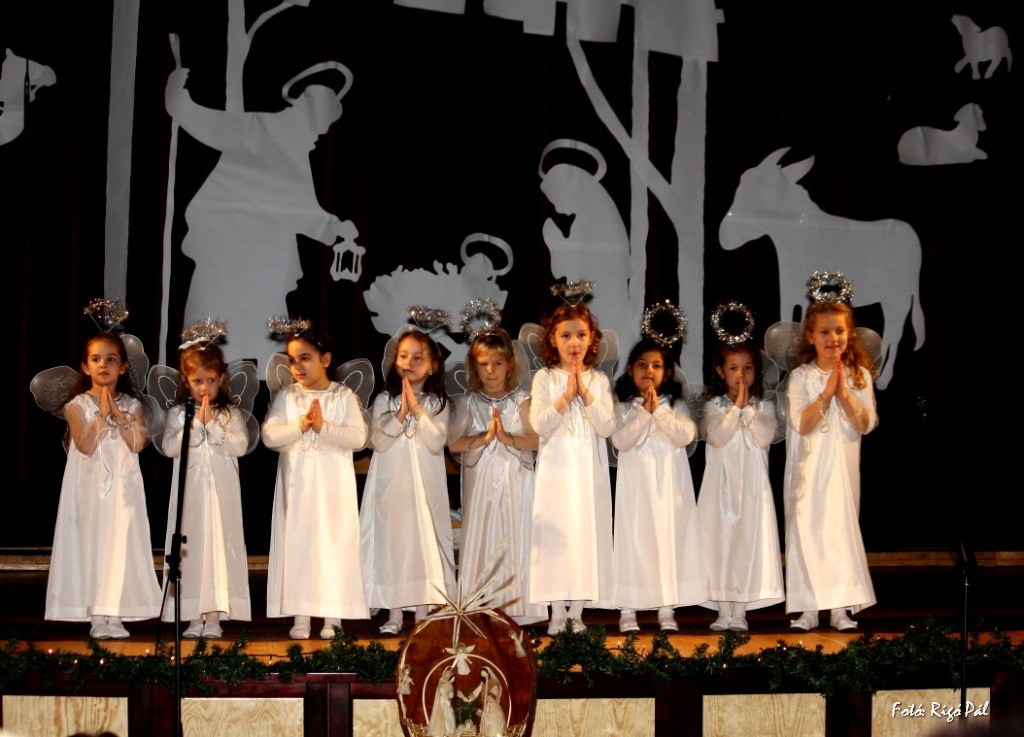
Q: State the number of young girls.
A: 9